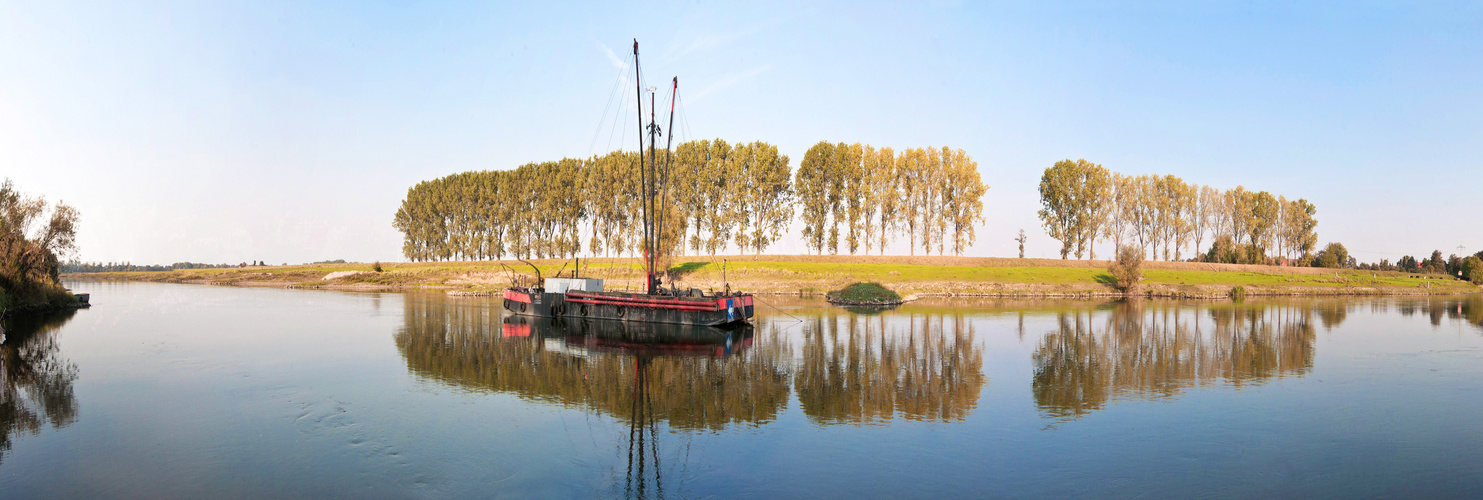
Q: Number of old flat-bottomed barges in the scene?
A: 1